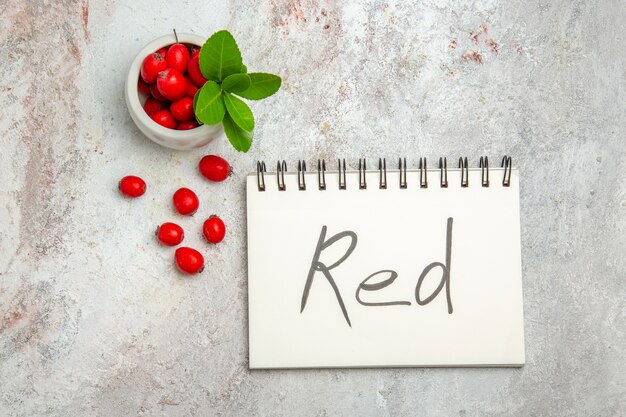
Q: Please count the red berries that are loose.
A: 6